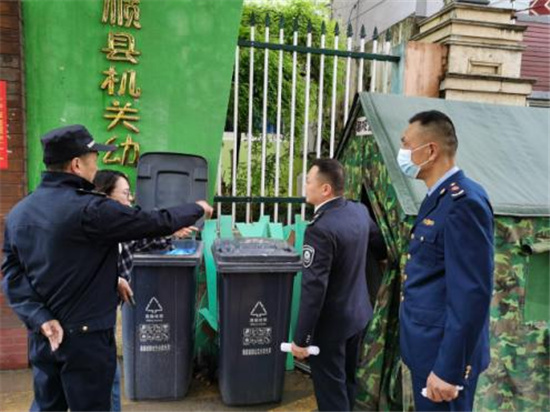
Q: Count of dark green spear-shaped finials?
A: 11